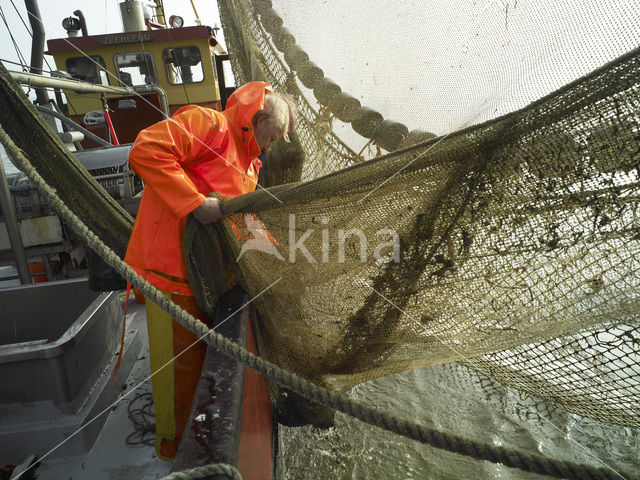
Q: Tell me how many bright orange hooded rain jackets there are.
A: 1